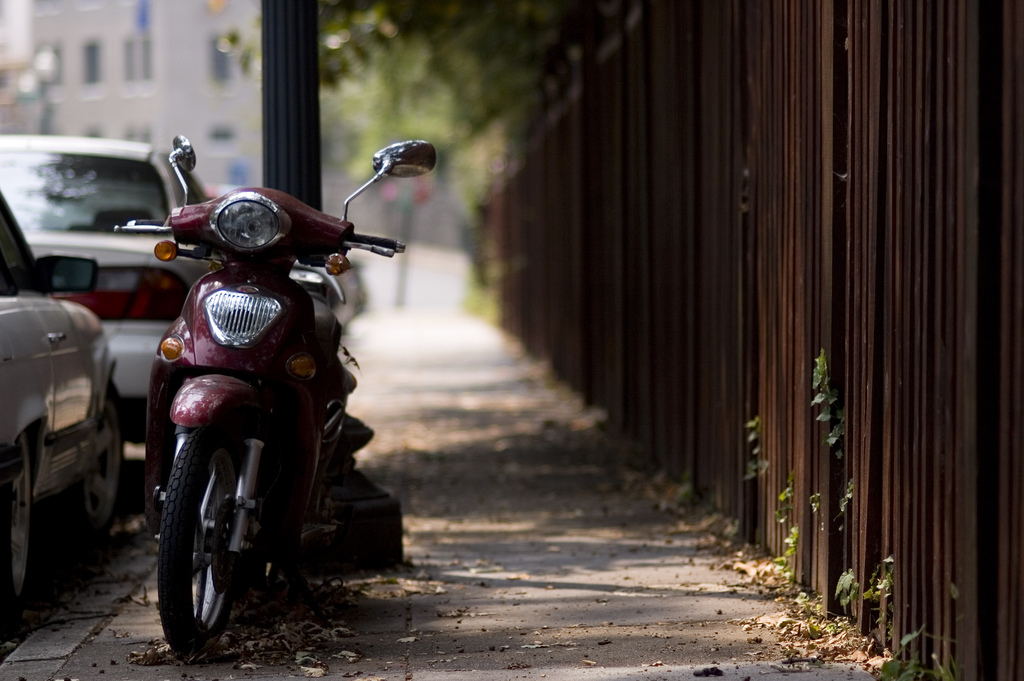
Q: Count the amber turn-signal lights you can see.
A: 4